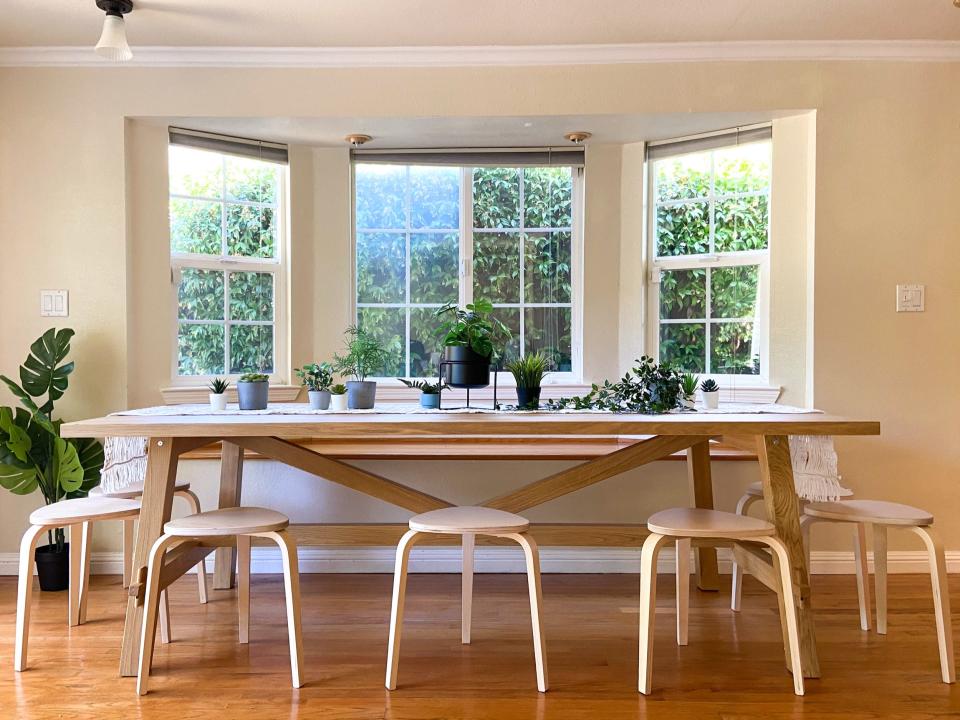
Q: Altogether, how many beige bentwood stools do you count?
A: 7